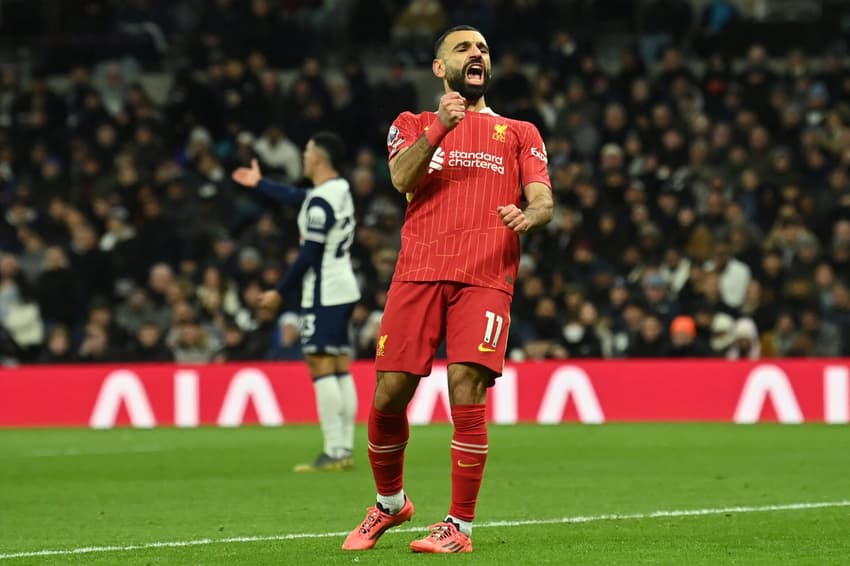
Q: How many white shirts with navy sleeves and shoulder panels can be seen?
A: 1